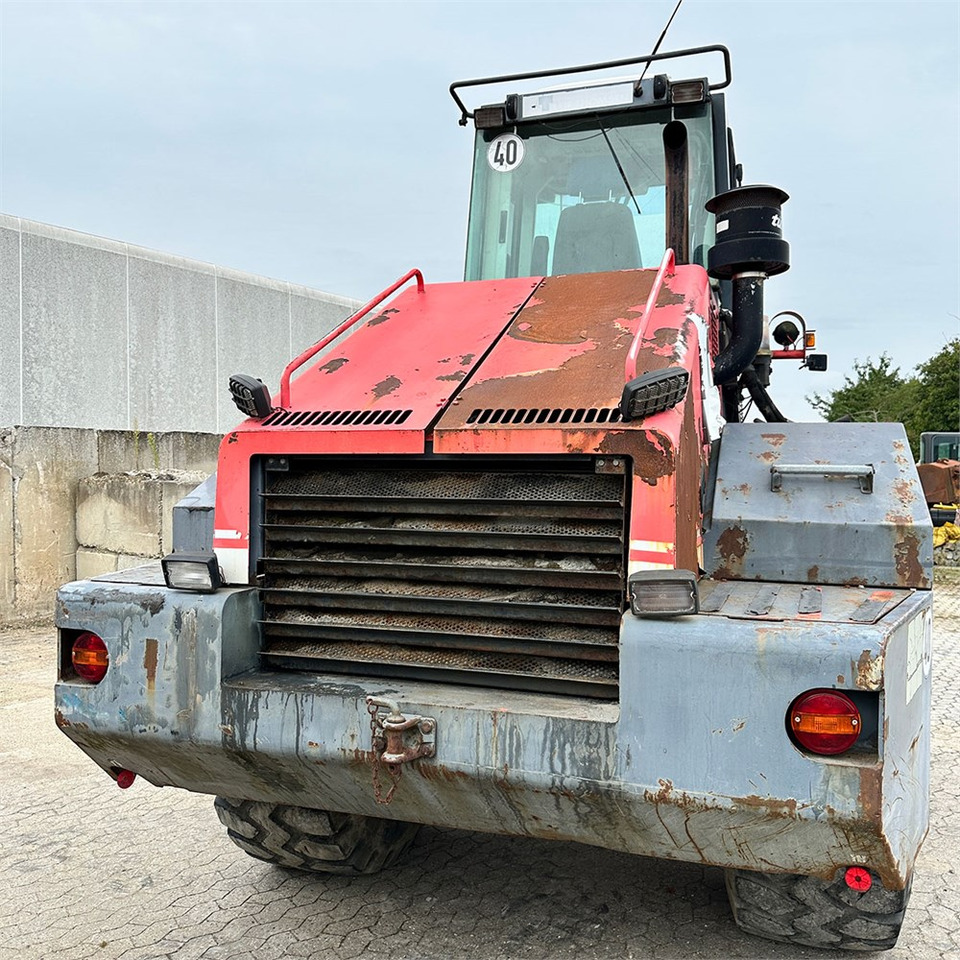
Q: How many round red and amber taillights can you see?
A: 2